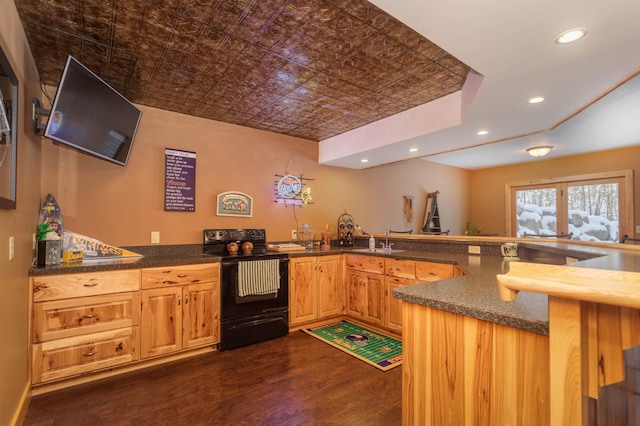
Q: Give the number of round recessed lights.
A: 5